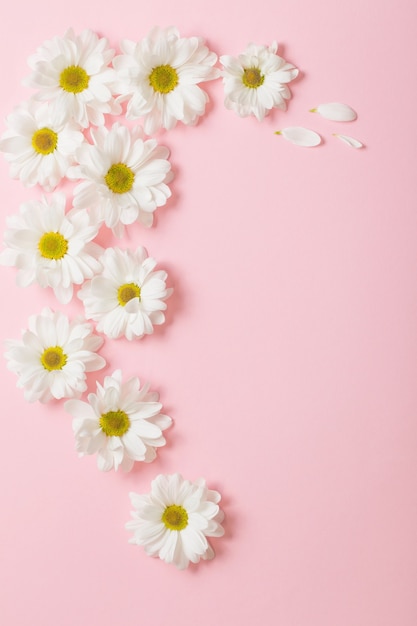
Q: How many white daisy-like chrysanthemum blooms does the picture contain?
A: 10